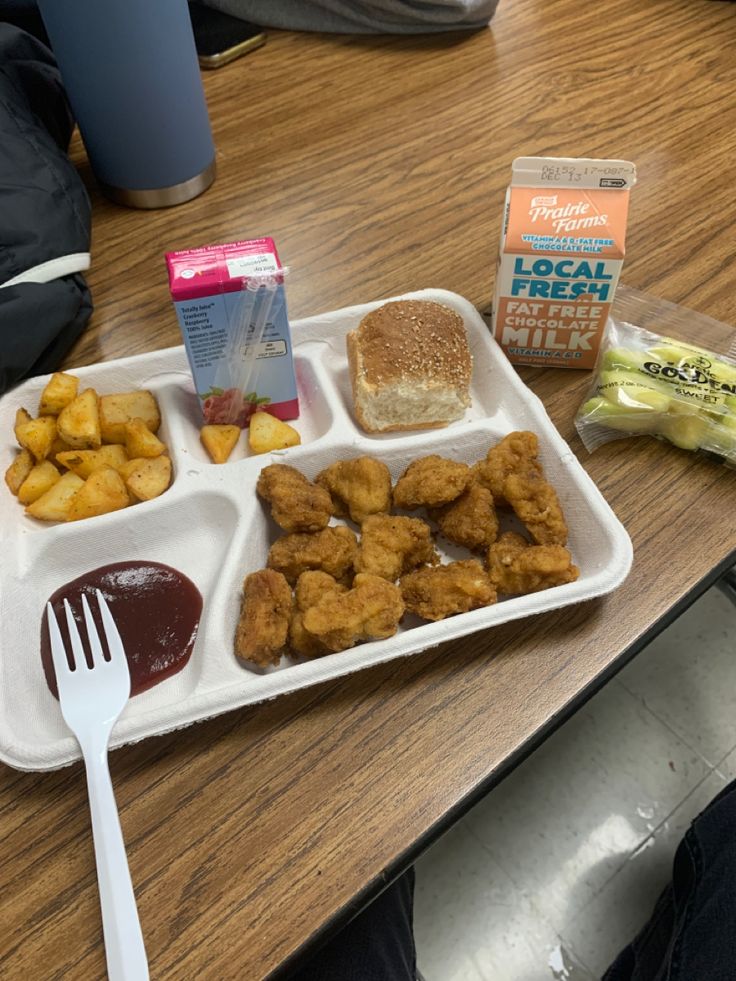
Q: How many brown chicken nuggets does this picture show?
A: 13